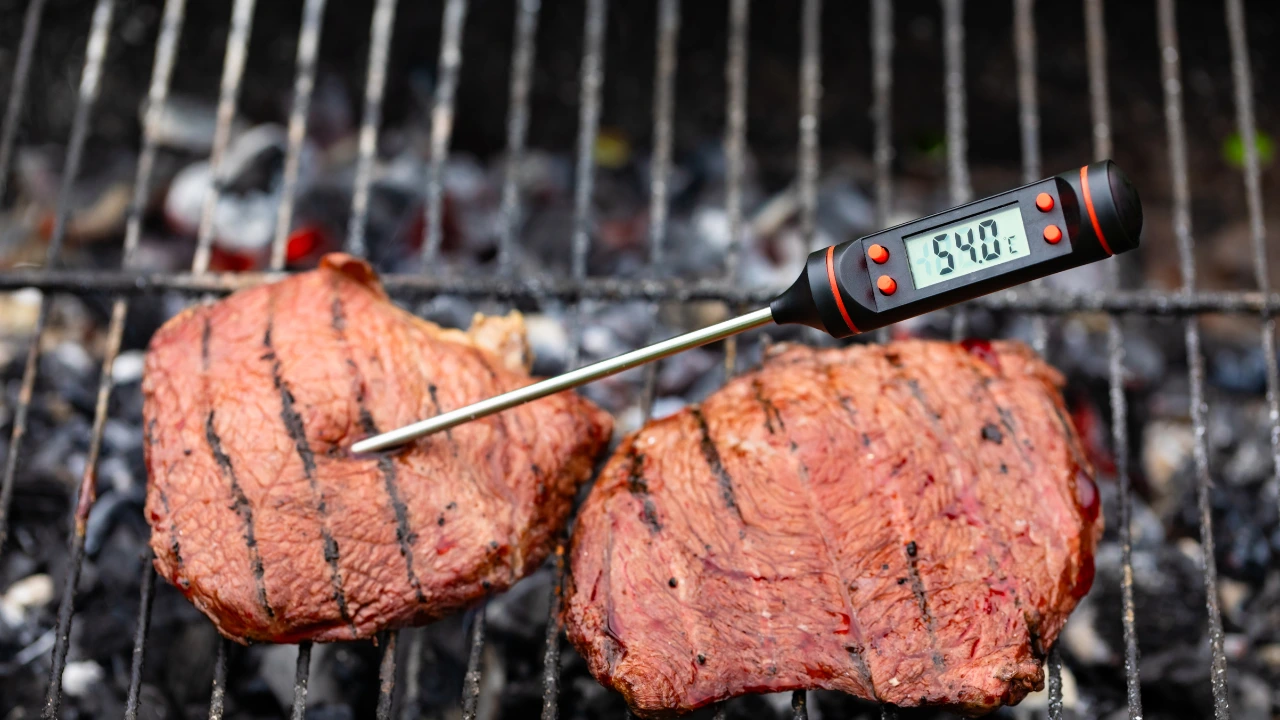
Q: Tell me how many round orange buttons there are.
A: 4